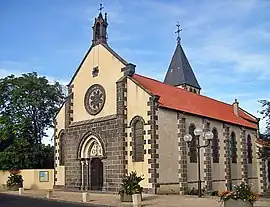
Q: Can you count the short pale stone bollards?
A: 4